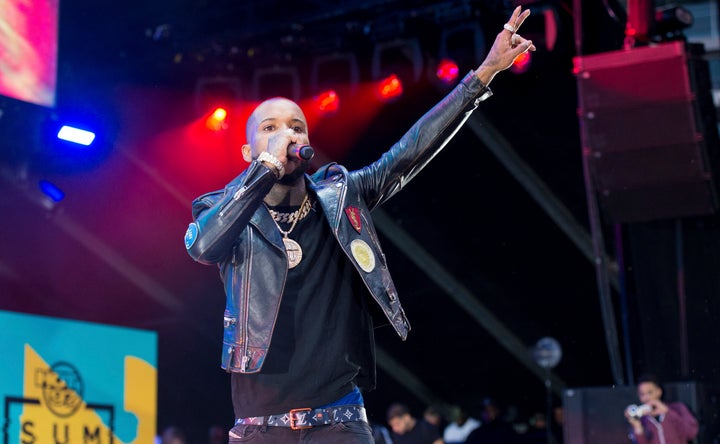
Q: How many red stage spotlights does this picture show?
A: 5